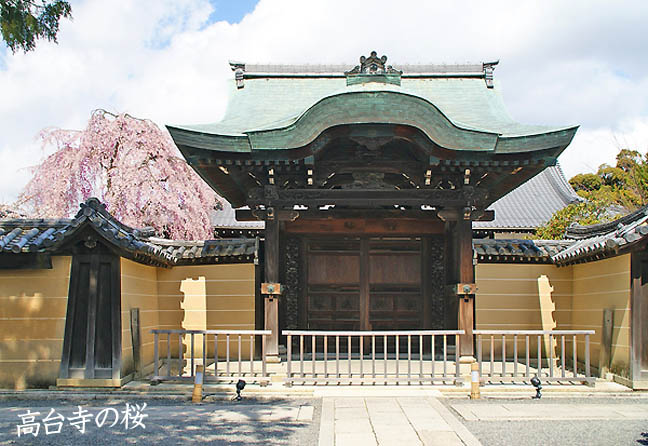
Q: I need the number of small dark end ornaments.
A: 2